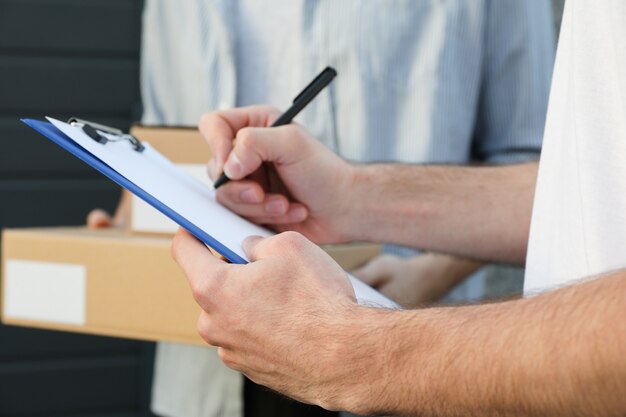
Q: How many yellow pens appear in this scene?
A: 0